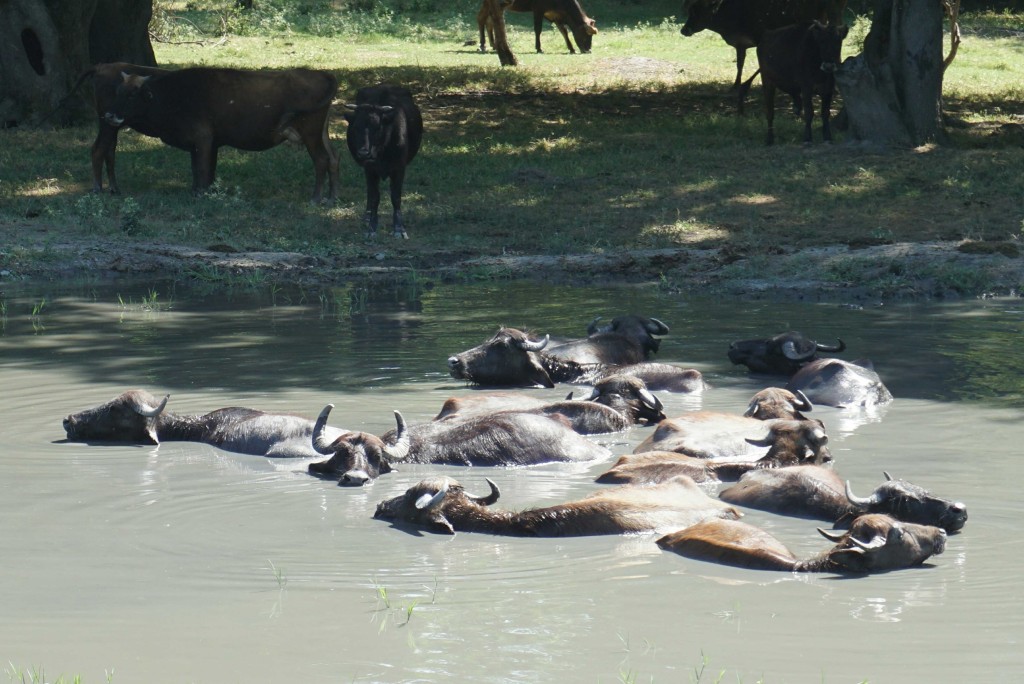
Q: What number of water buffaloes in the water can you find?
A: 11